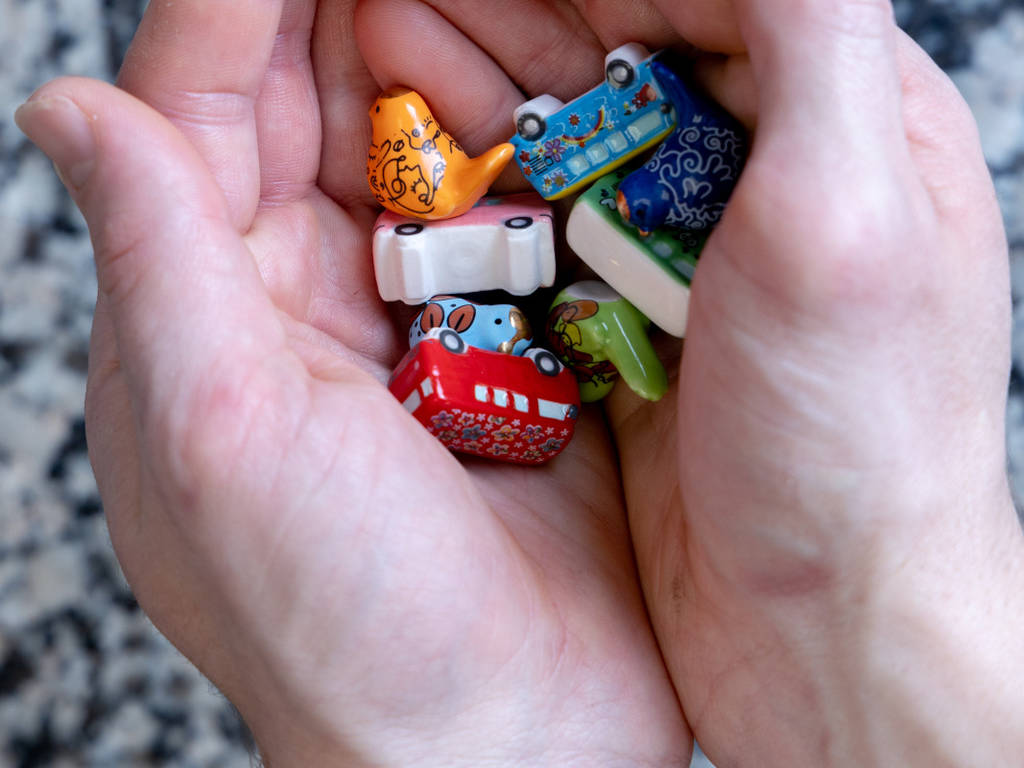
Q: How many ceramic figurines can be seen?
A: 8